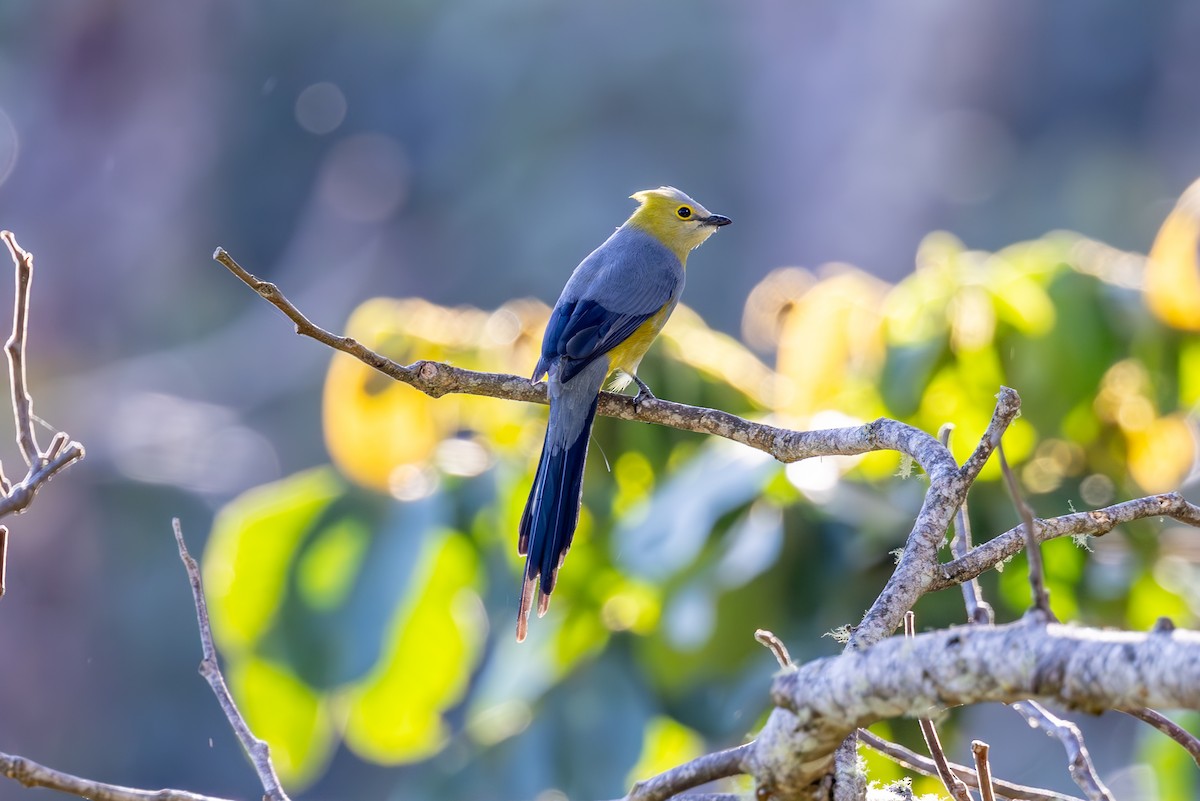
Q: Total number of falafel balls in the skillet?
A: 0